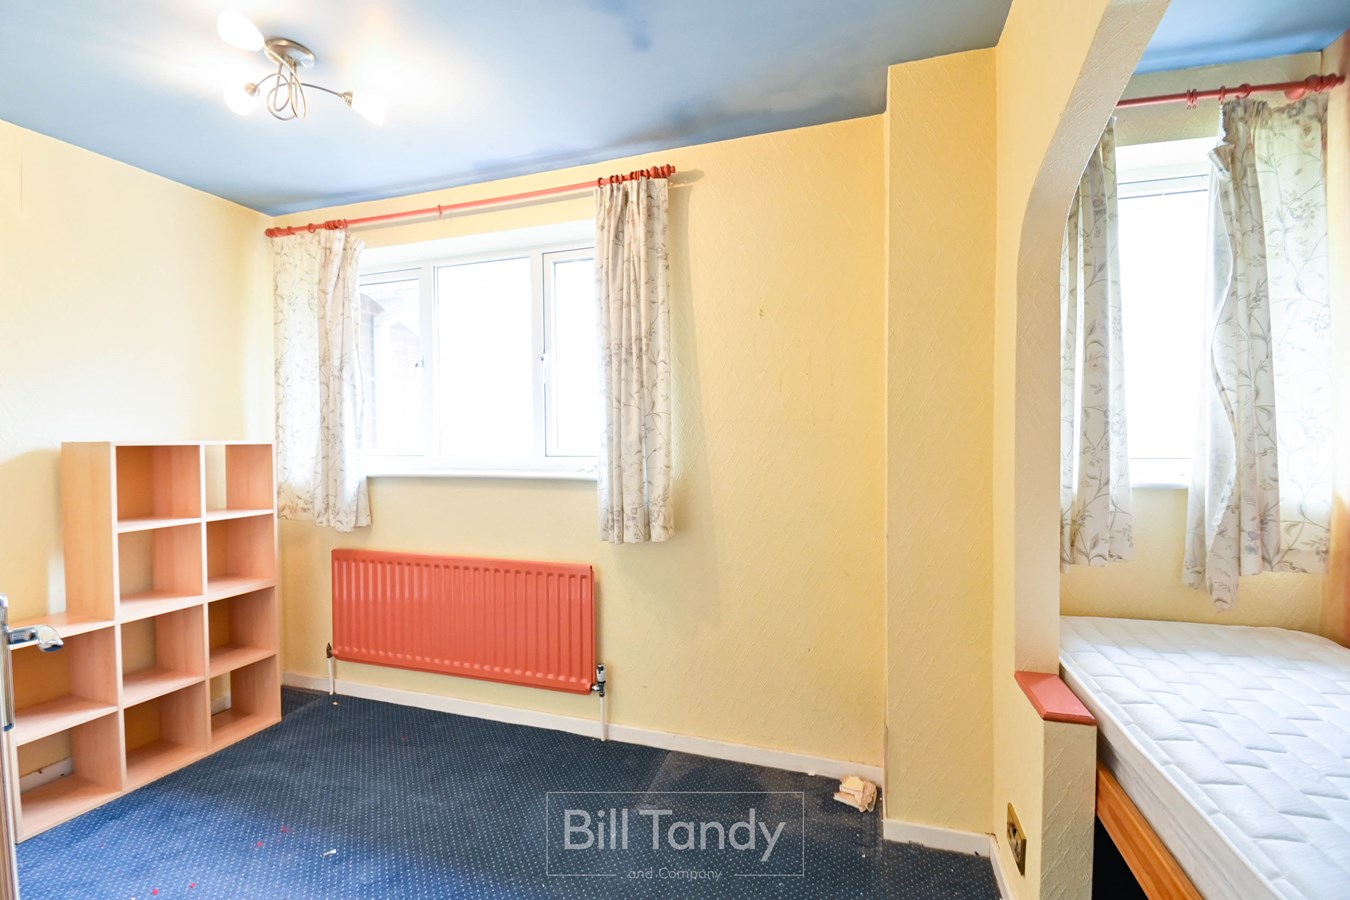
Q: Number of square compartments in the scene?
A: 10